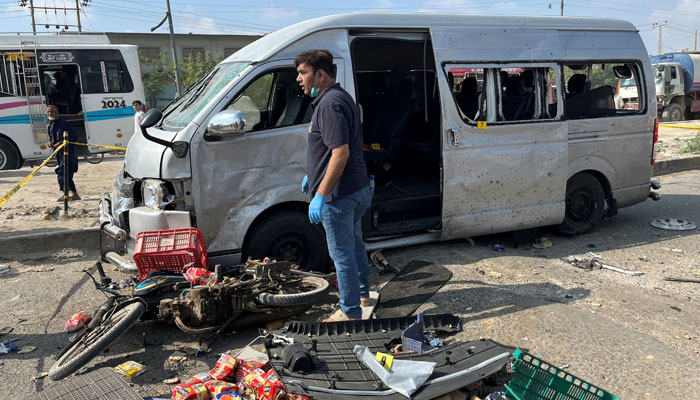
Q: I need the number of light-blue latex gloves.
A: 2